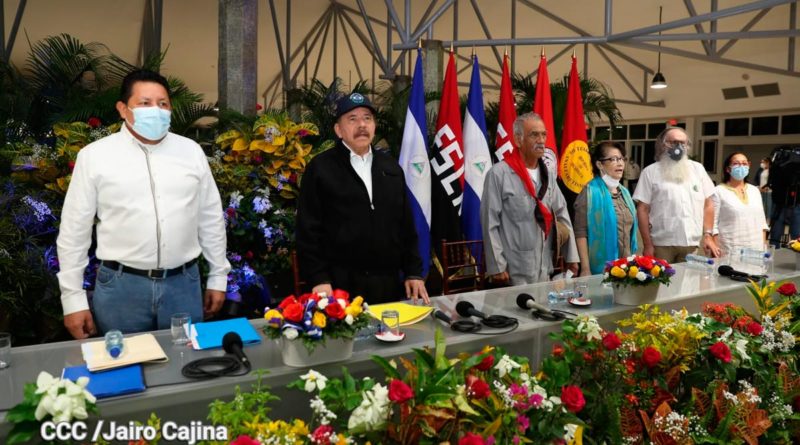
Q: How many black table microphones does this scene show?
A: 5